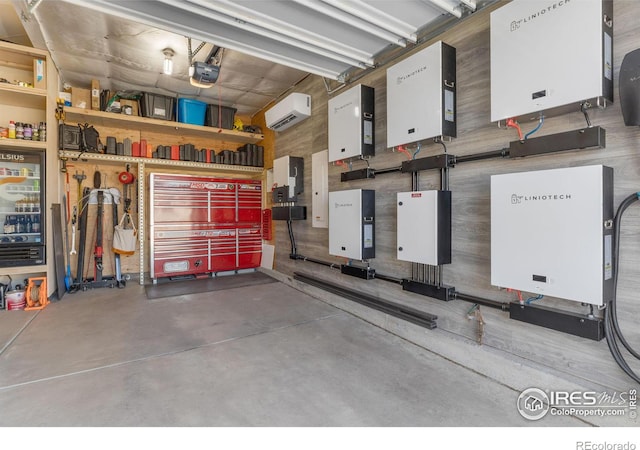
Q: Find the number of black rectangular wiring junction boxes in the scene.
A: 7